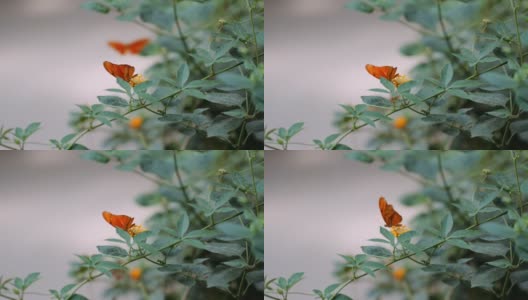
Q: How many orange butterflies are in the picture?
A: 5